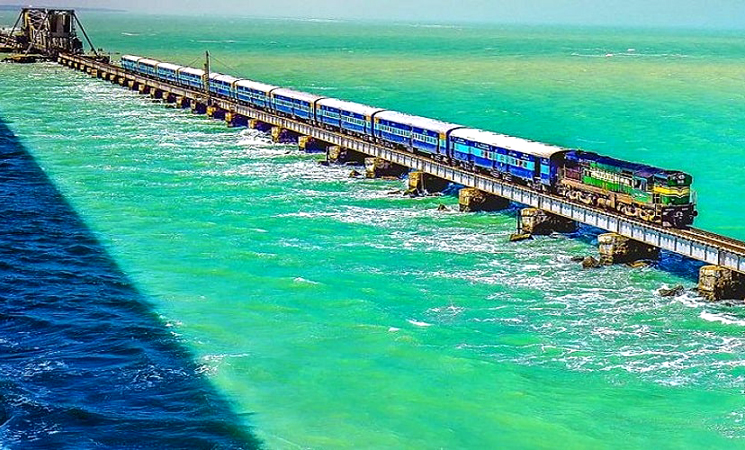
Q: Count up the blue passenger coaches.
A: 10